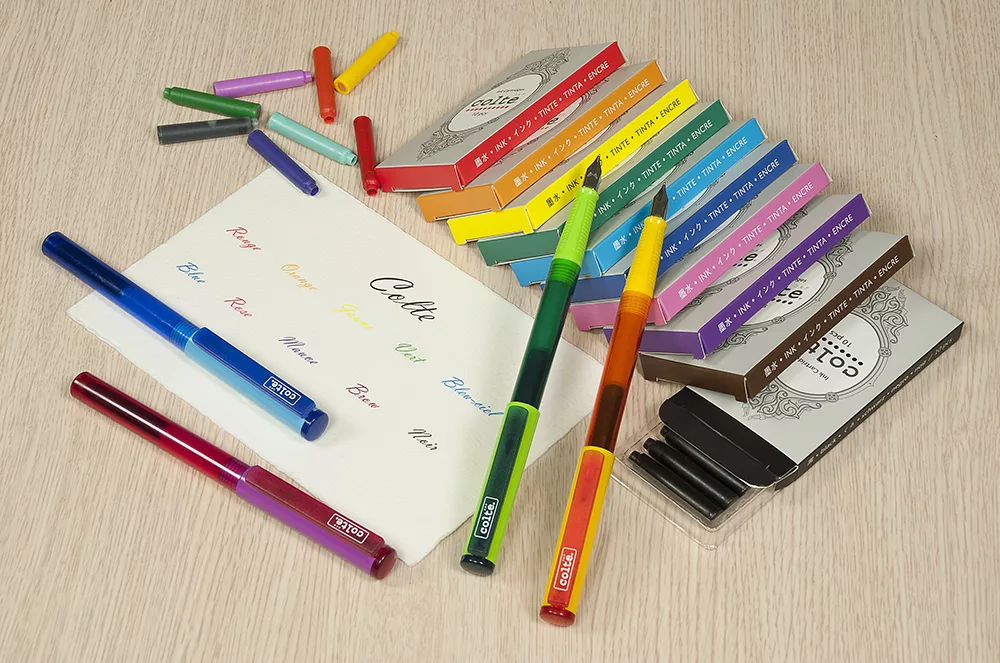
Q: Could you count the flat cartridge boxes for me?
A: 10